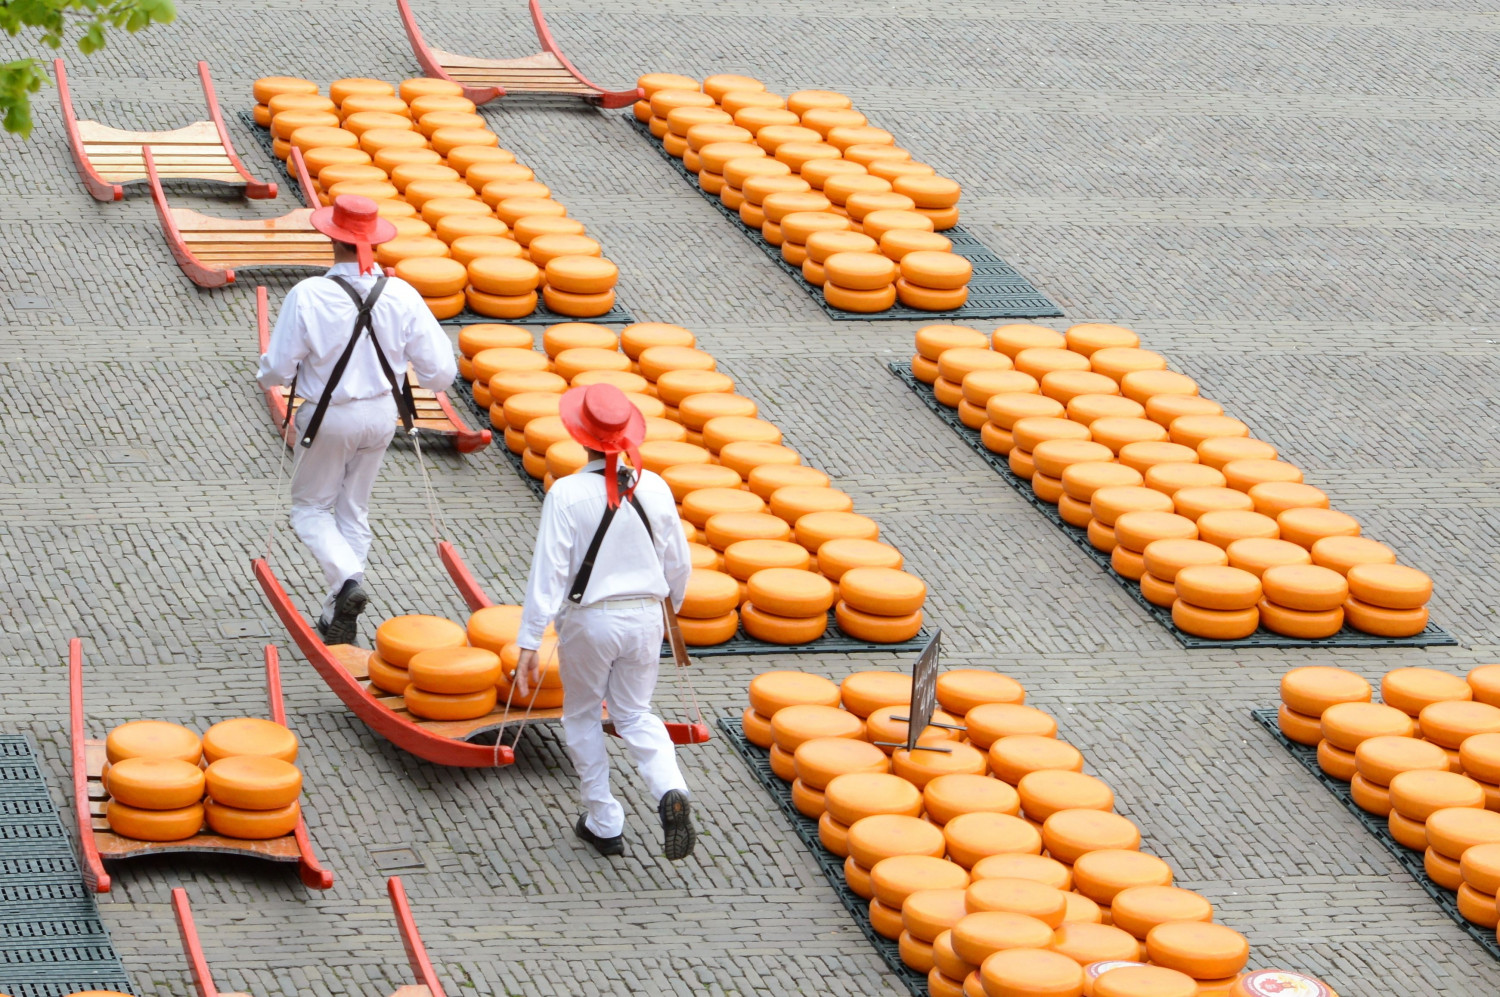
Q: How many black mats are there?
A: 7